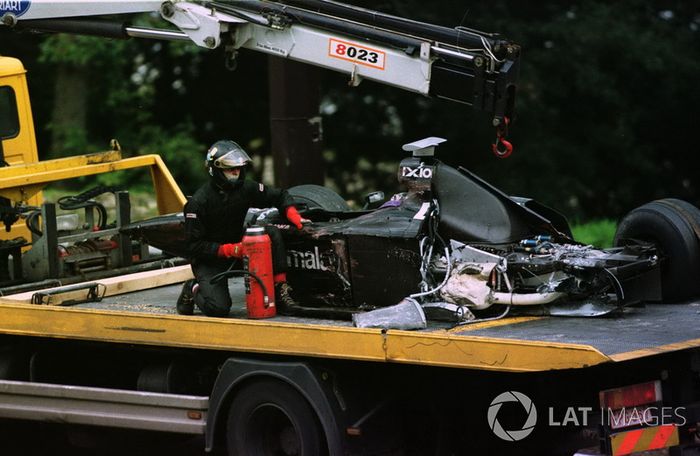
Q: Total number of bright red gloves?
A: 2